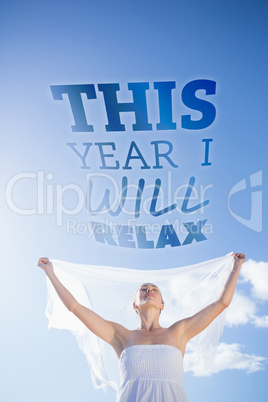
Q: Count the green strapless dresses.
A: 0